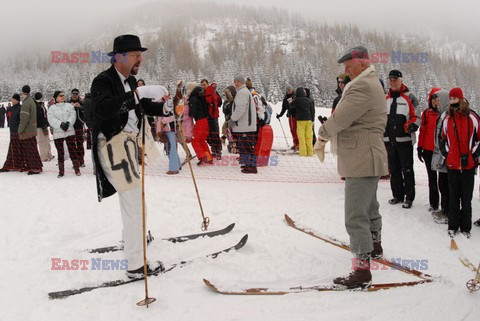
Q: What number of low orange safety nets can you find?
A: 1